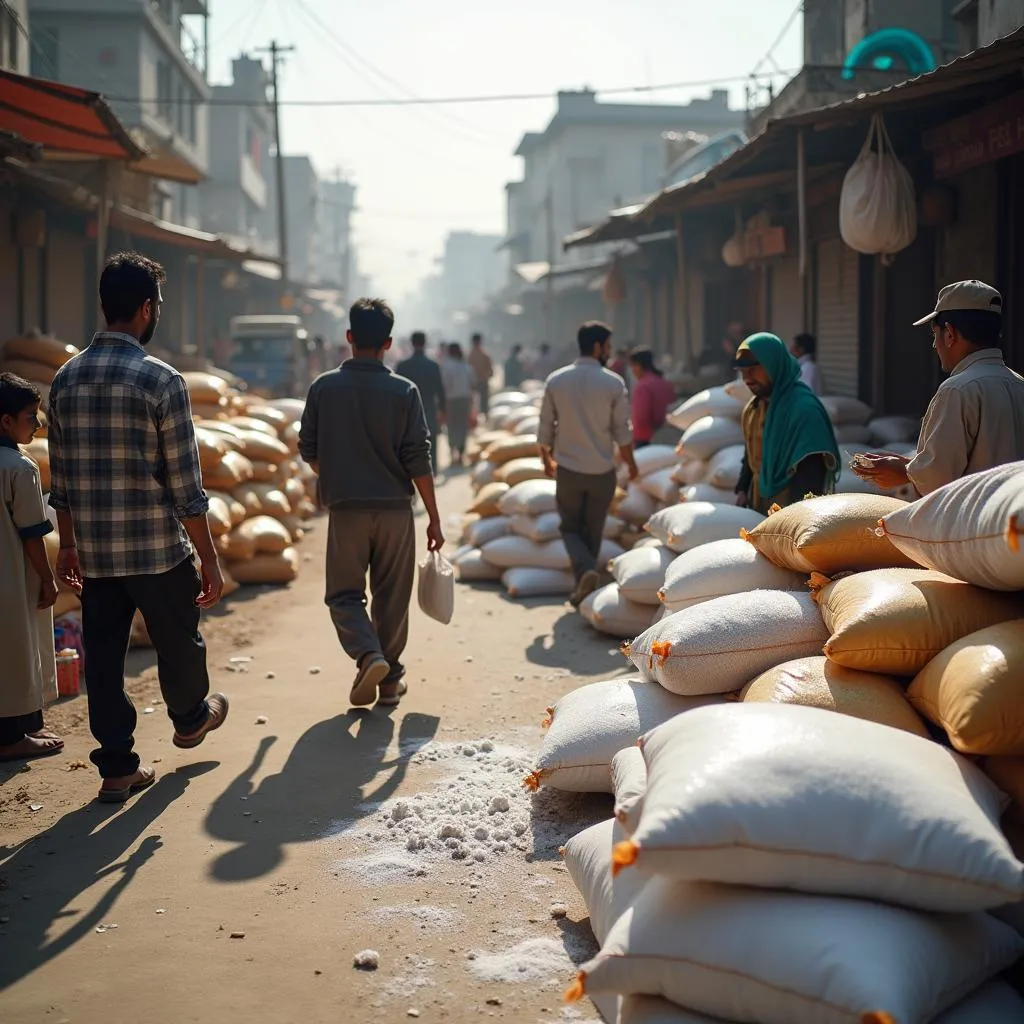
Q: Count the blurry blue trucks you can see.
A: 1